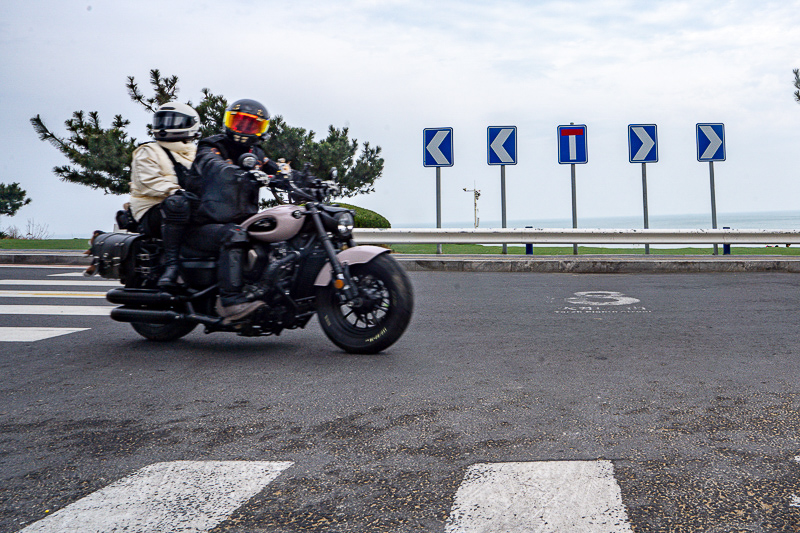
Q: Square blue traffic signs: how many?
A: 5